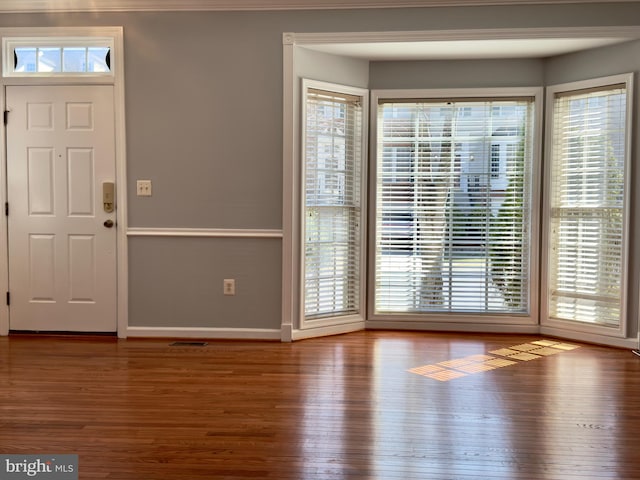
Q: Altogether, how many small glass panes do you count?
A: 4